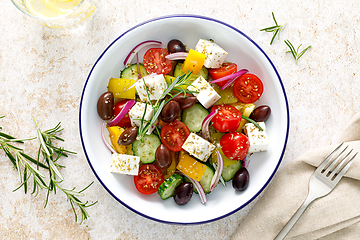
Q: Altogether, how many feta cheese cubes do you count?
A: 7